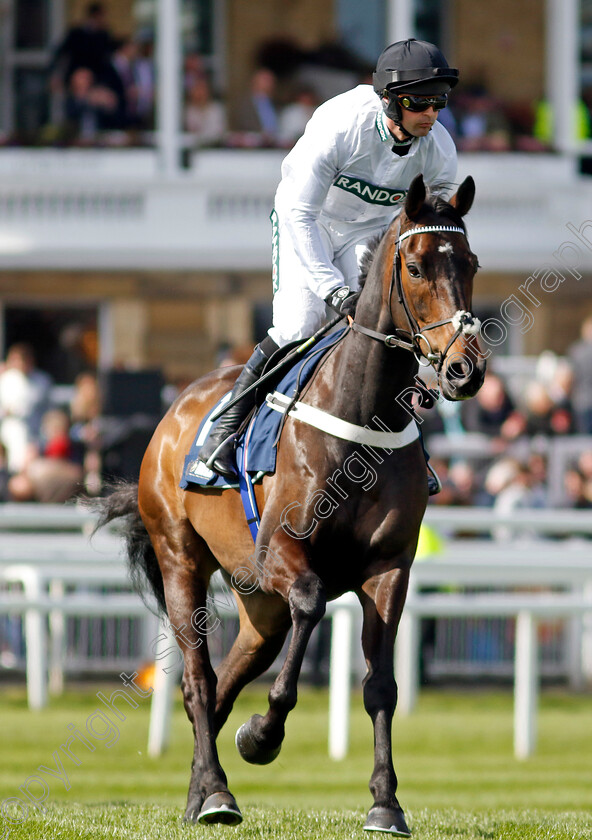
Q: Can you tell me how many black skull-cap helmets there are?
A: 1